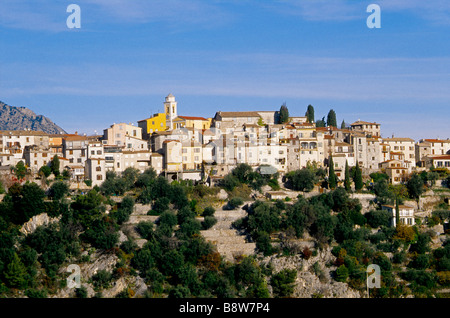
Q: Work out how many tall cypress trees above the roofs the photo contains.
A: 3